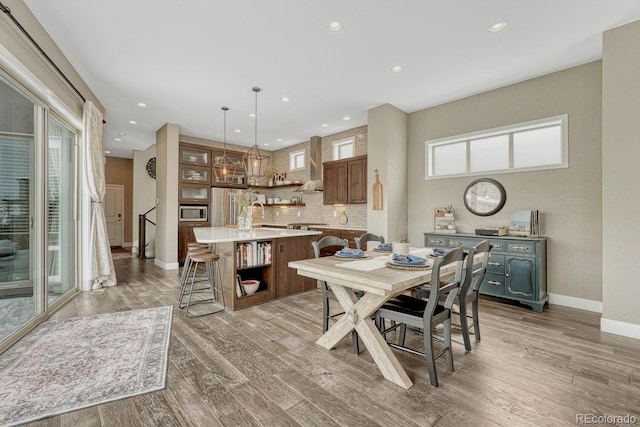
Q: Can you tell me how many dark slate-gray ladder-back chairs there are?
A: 4